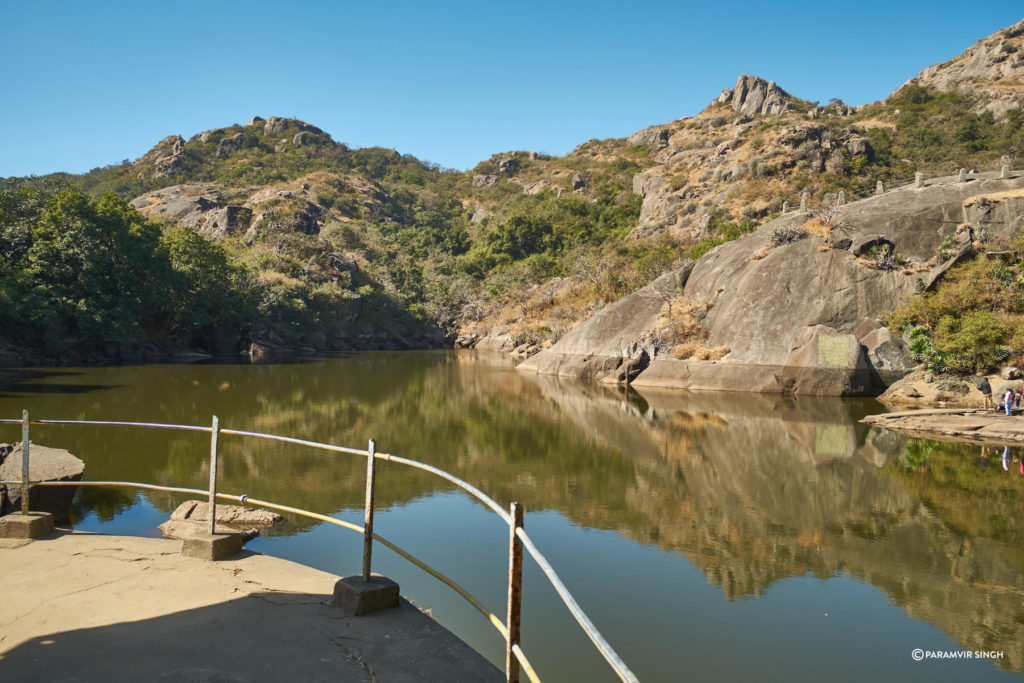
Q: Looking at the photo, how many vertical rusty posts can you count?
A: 4